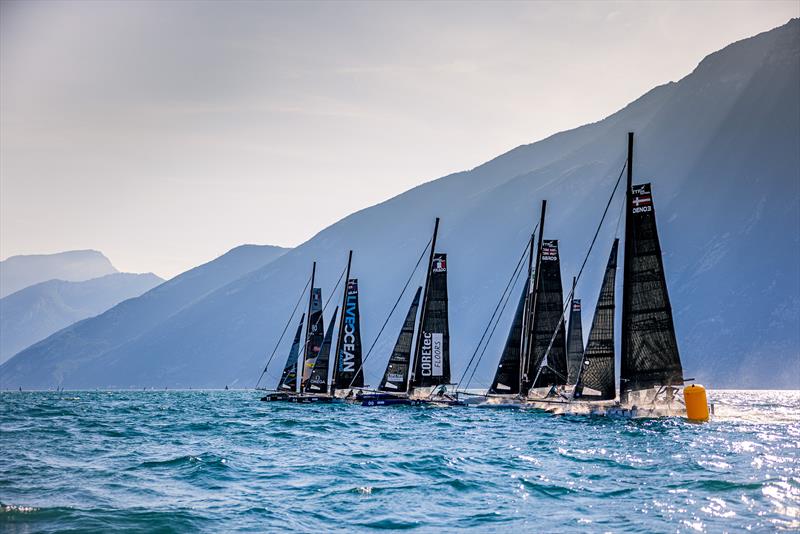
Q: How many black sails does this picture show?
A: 11